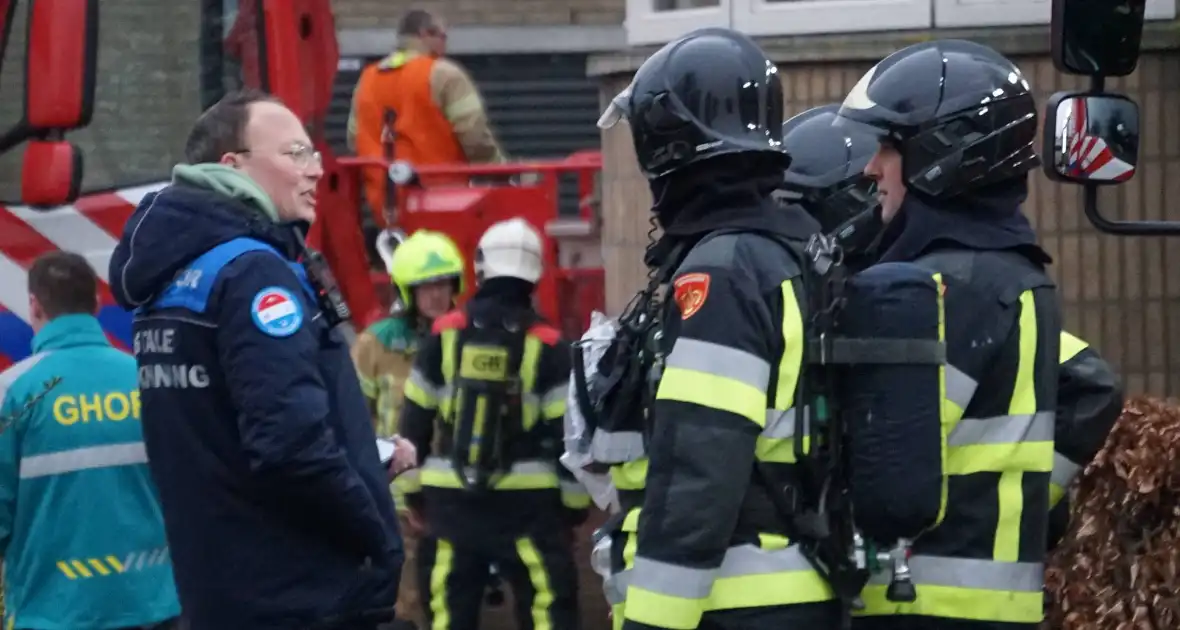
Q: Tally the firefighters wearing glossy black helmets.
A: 3